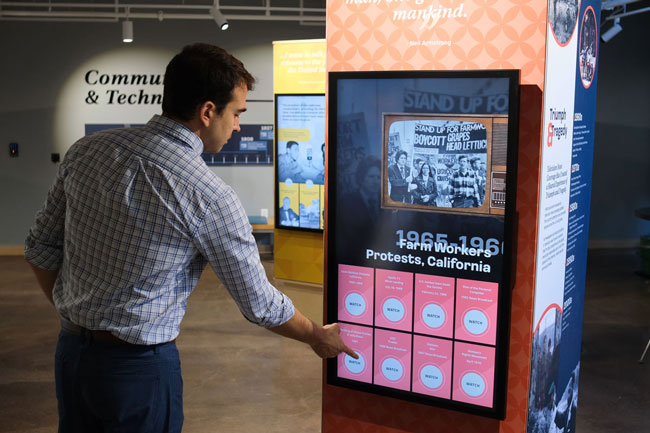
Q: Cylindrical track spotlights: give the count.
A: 3